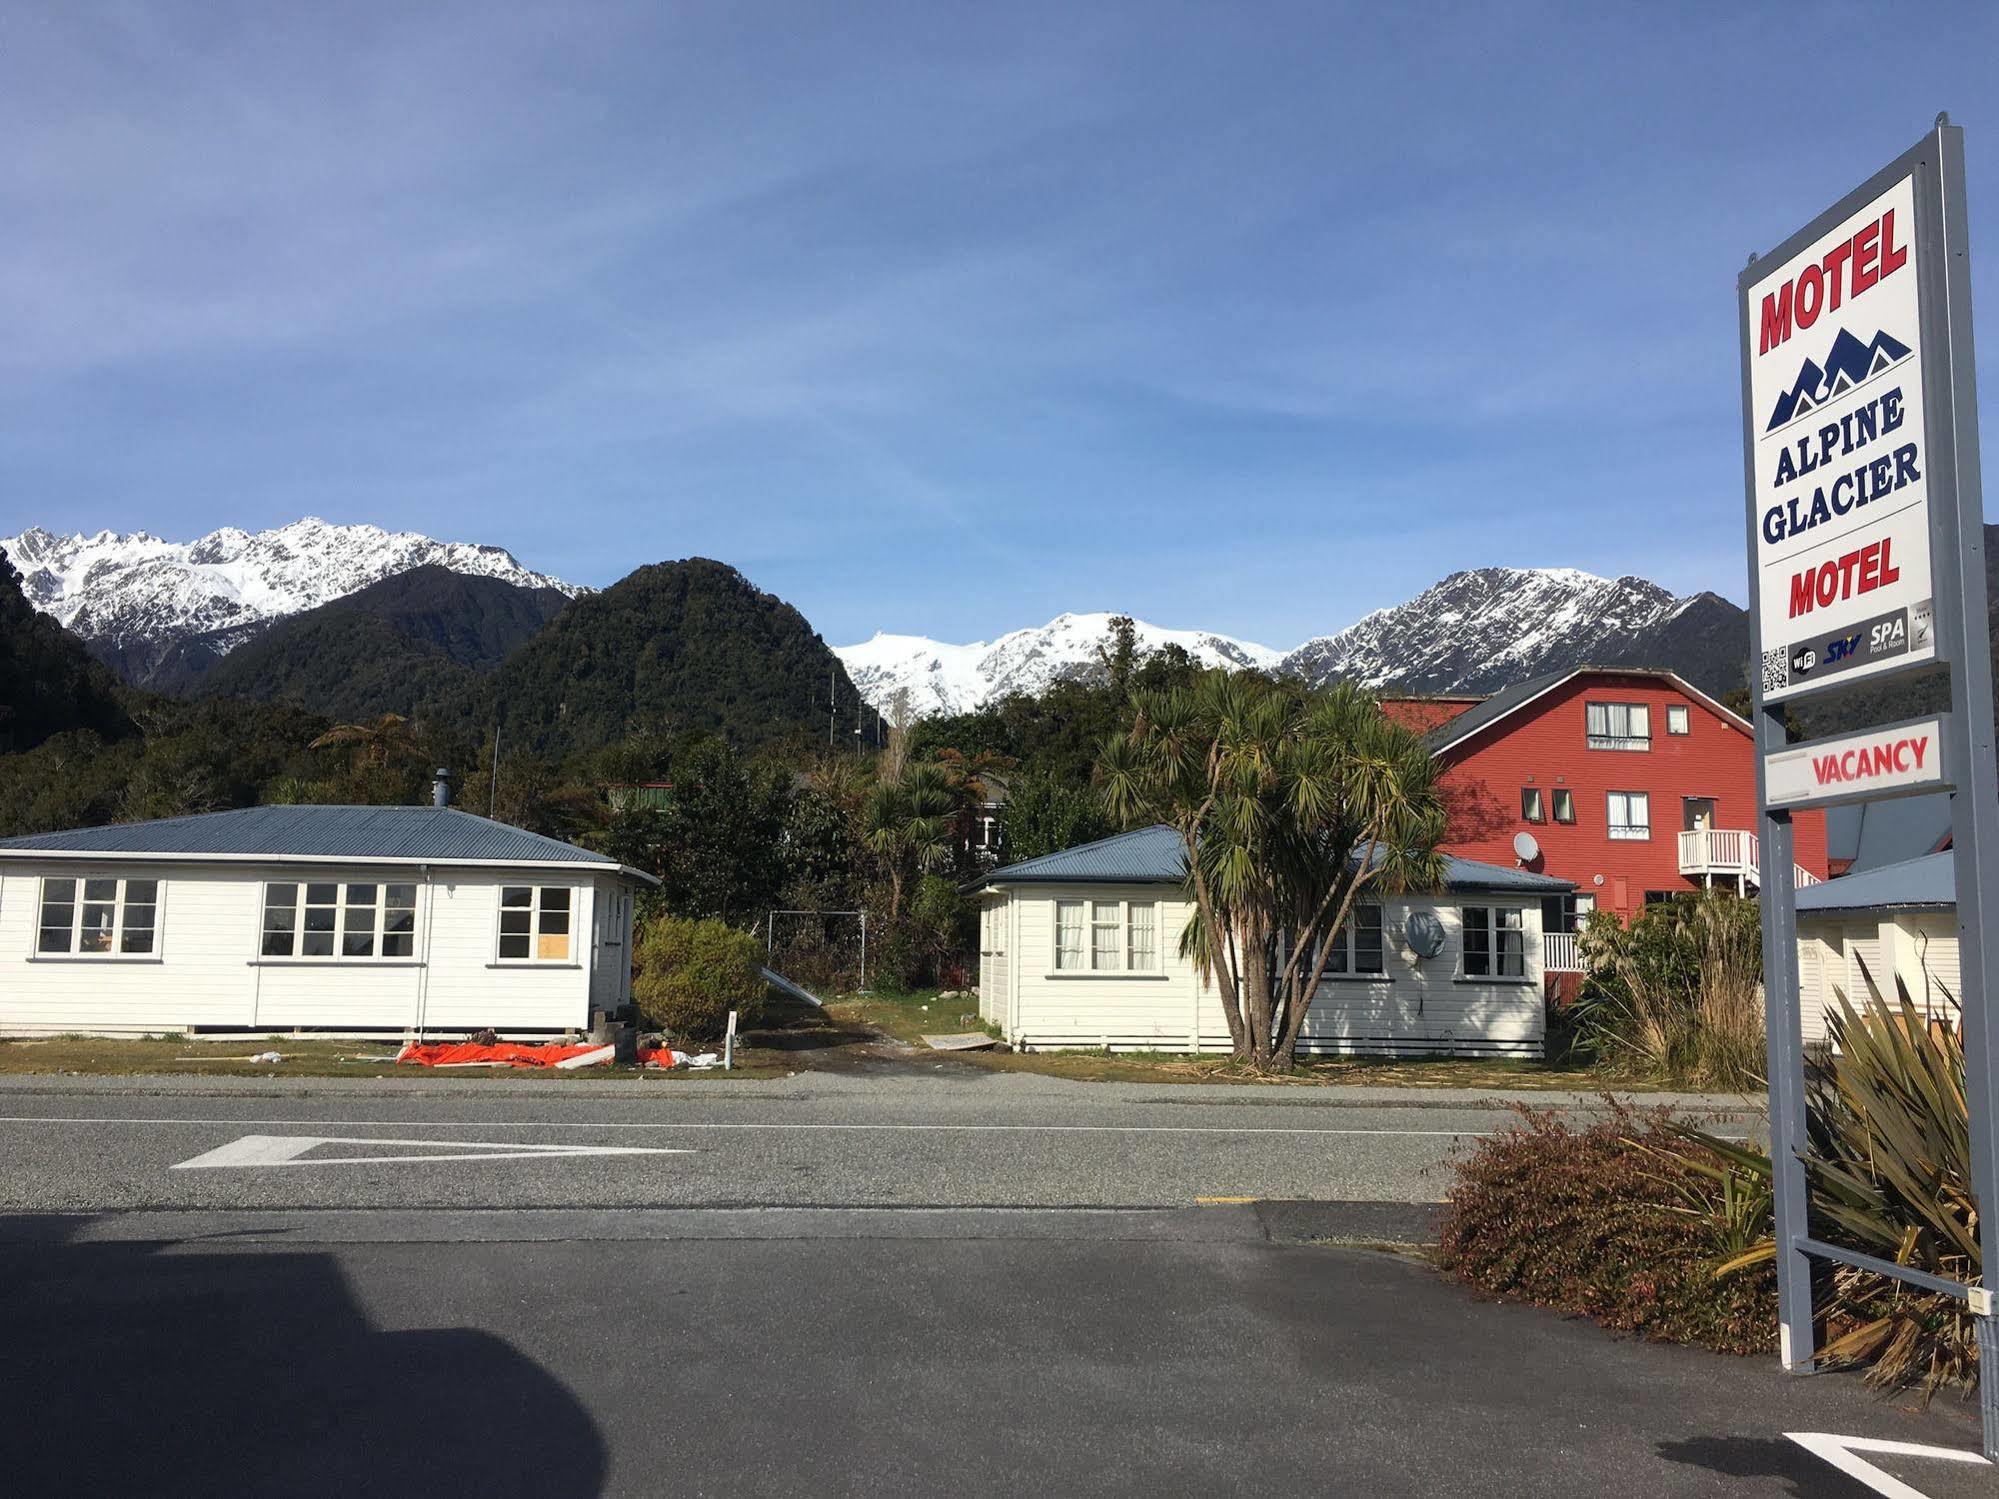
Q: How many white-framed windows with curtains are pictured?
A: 2